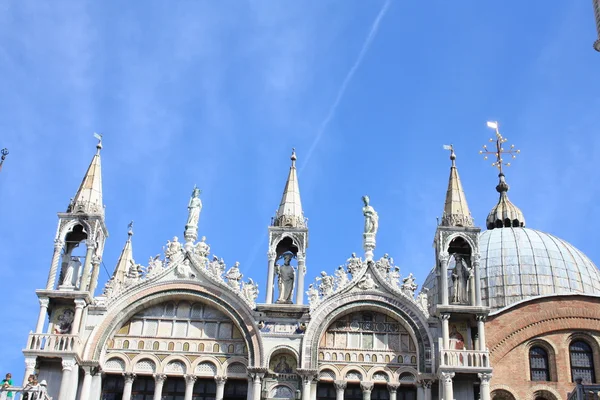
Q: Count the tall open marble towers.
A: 3